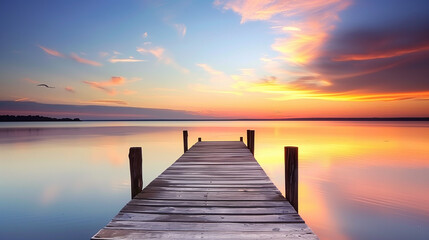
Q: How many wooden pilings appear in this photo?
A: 6